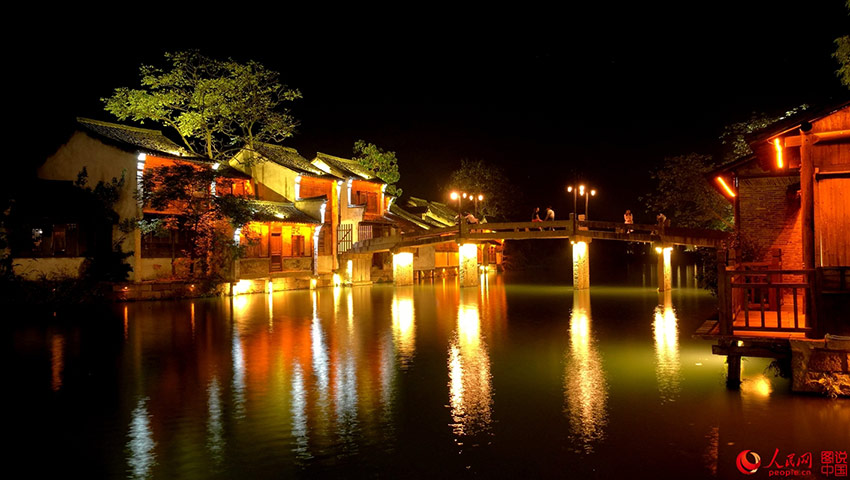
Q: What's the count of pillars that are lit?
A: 4